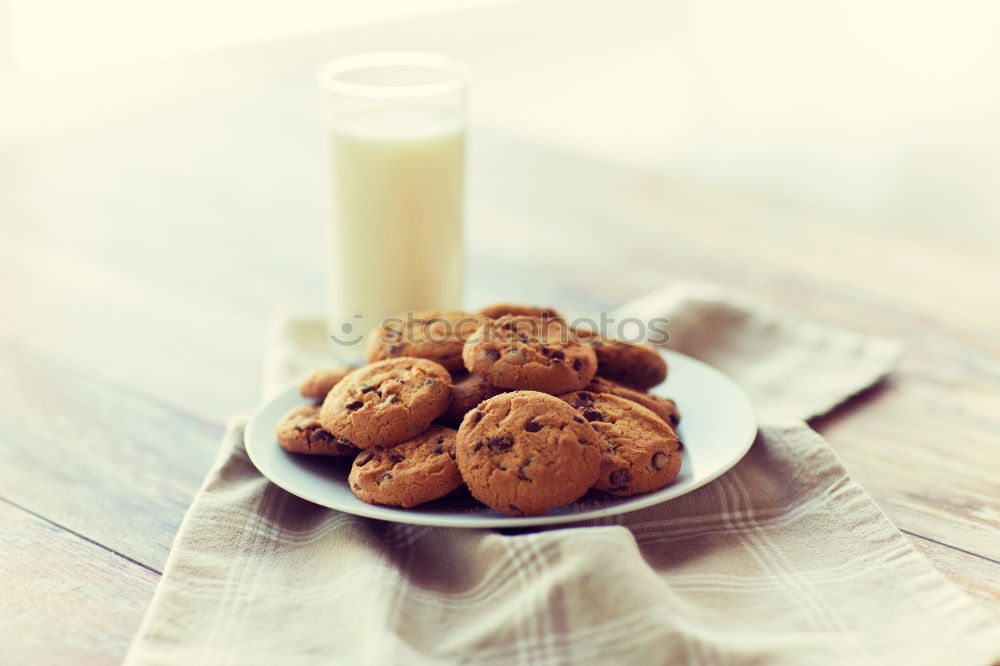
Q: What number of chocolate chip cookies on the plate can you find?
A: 12